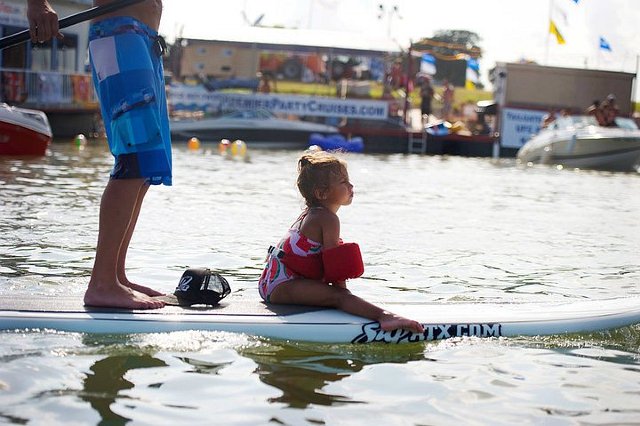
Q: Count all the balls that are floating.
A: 4